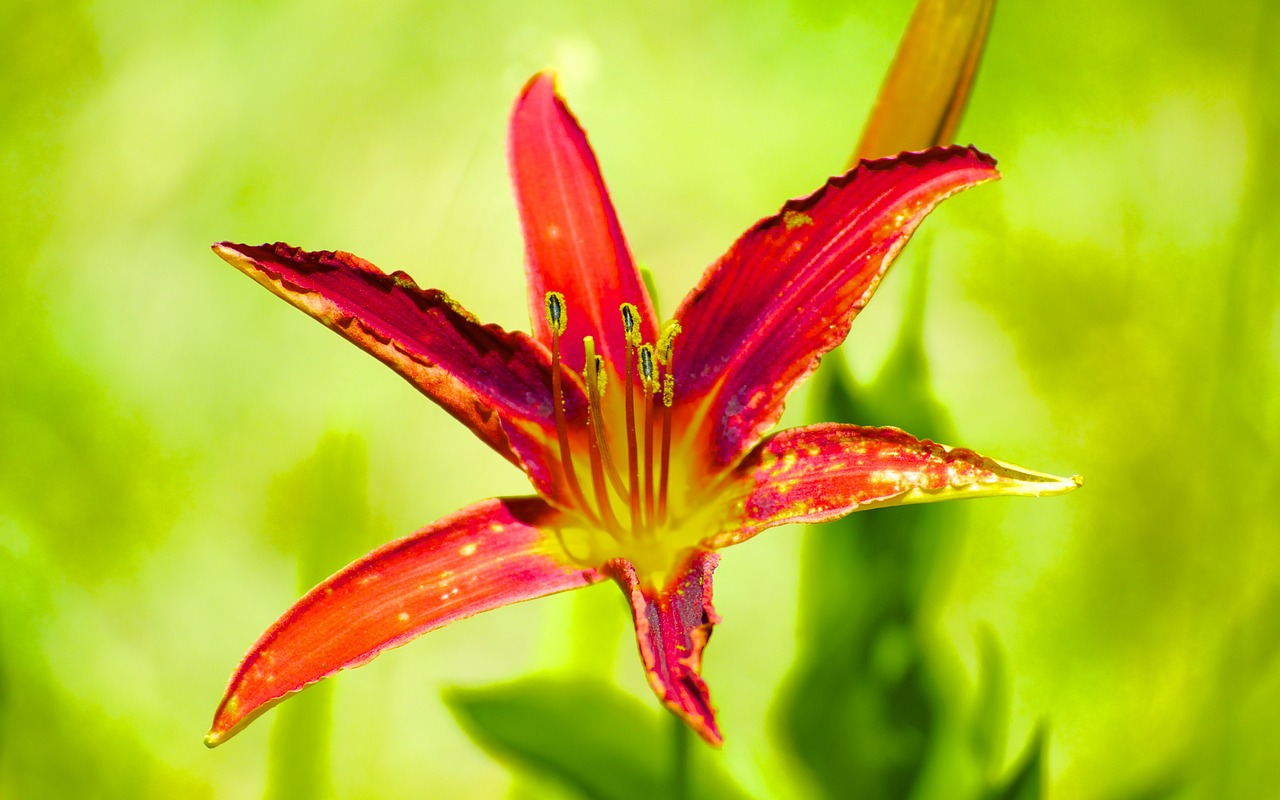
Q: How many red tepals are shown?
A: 6